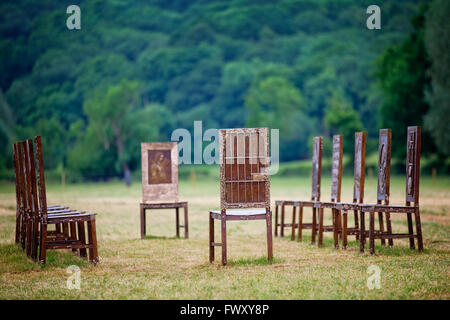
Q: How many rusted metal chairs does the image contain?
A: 12